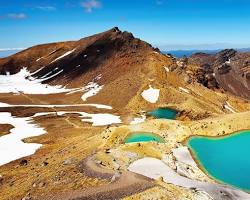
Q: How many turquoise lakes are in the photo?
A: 3